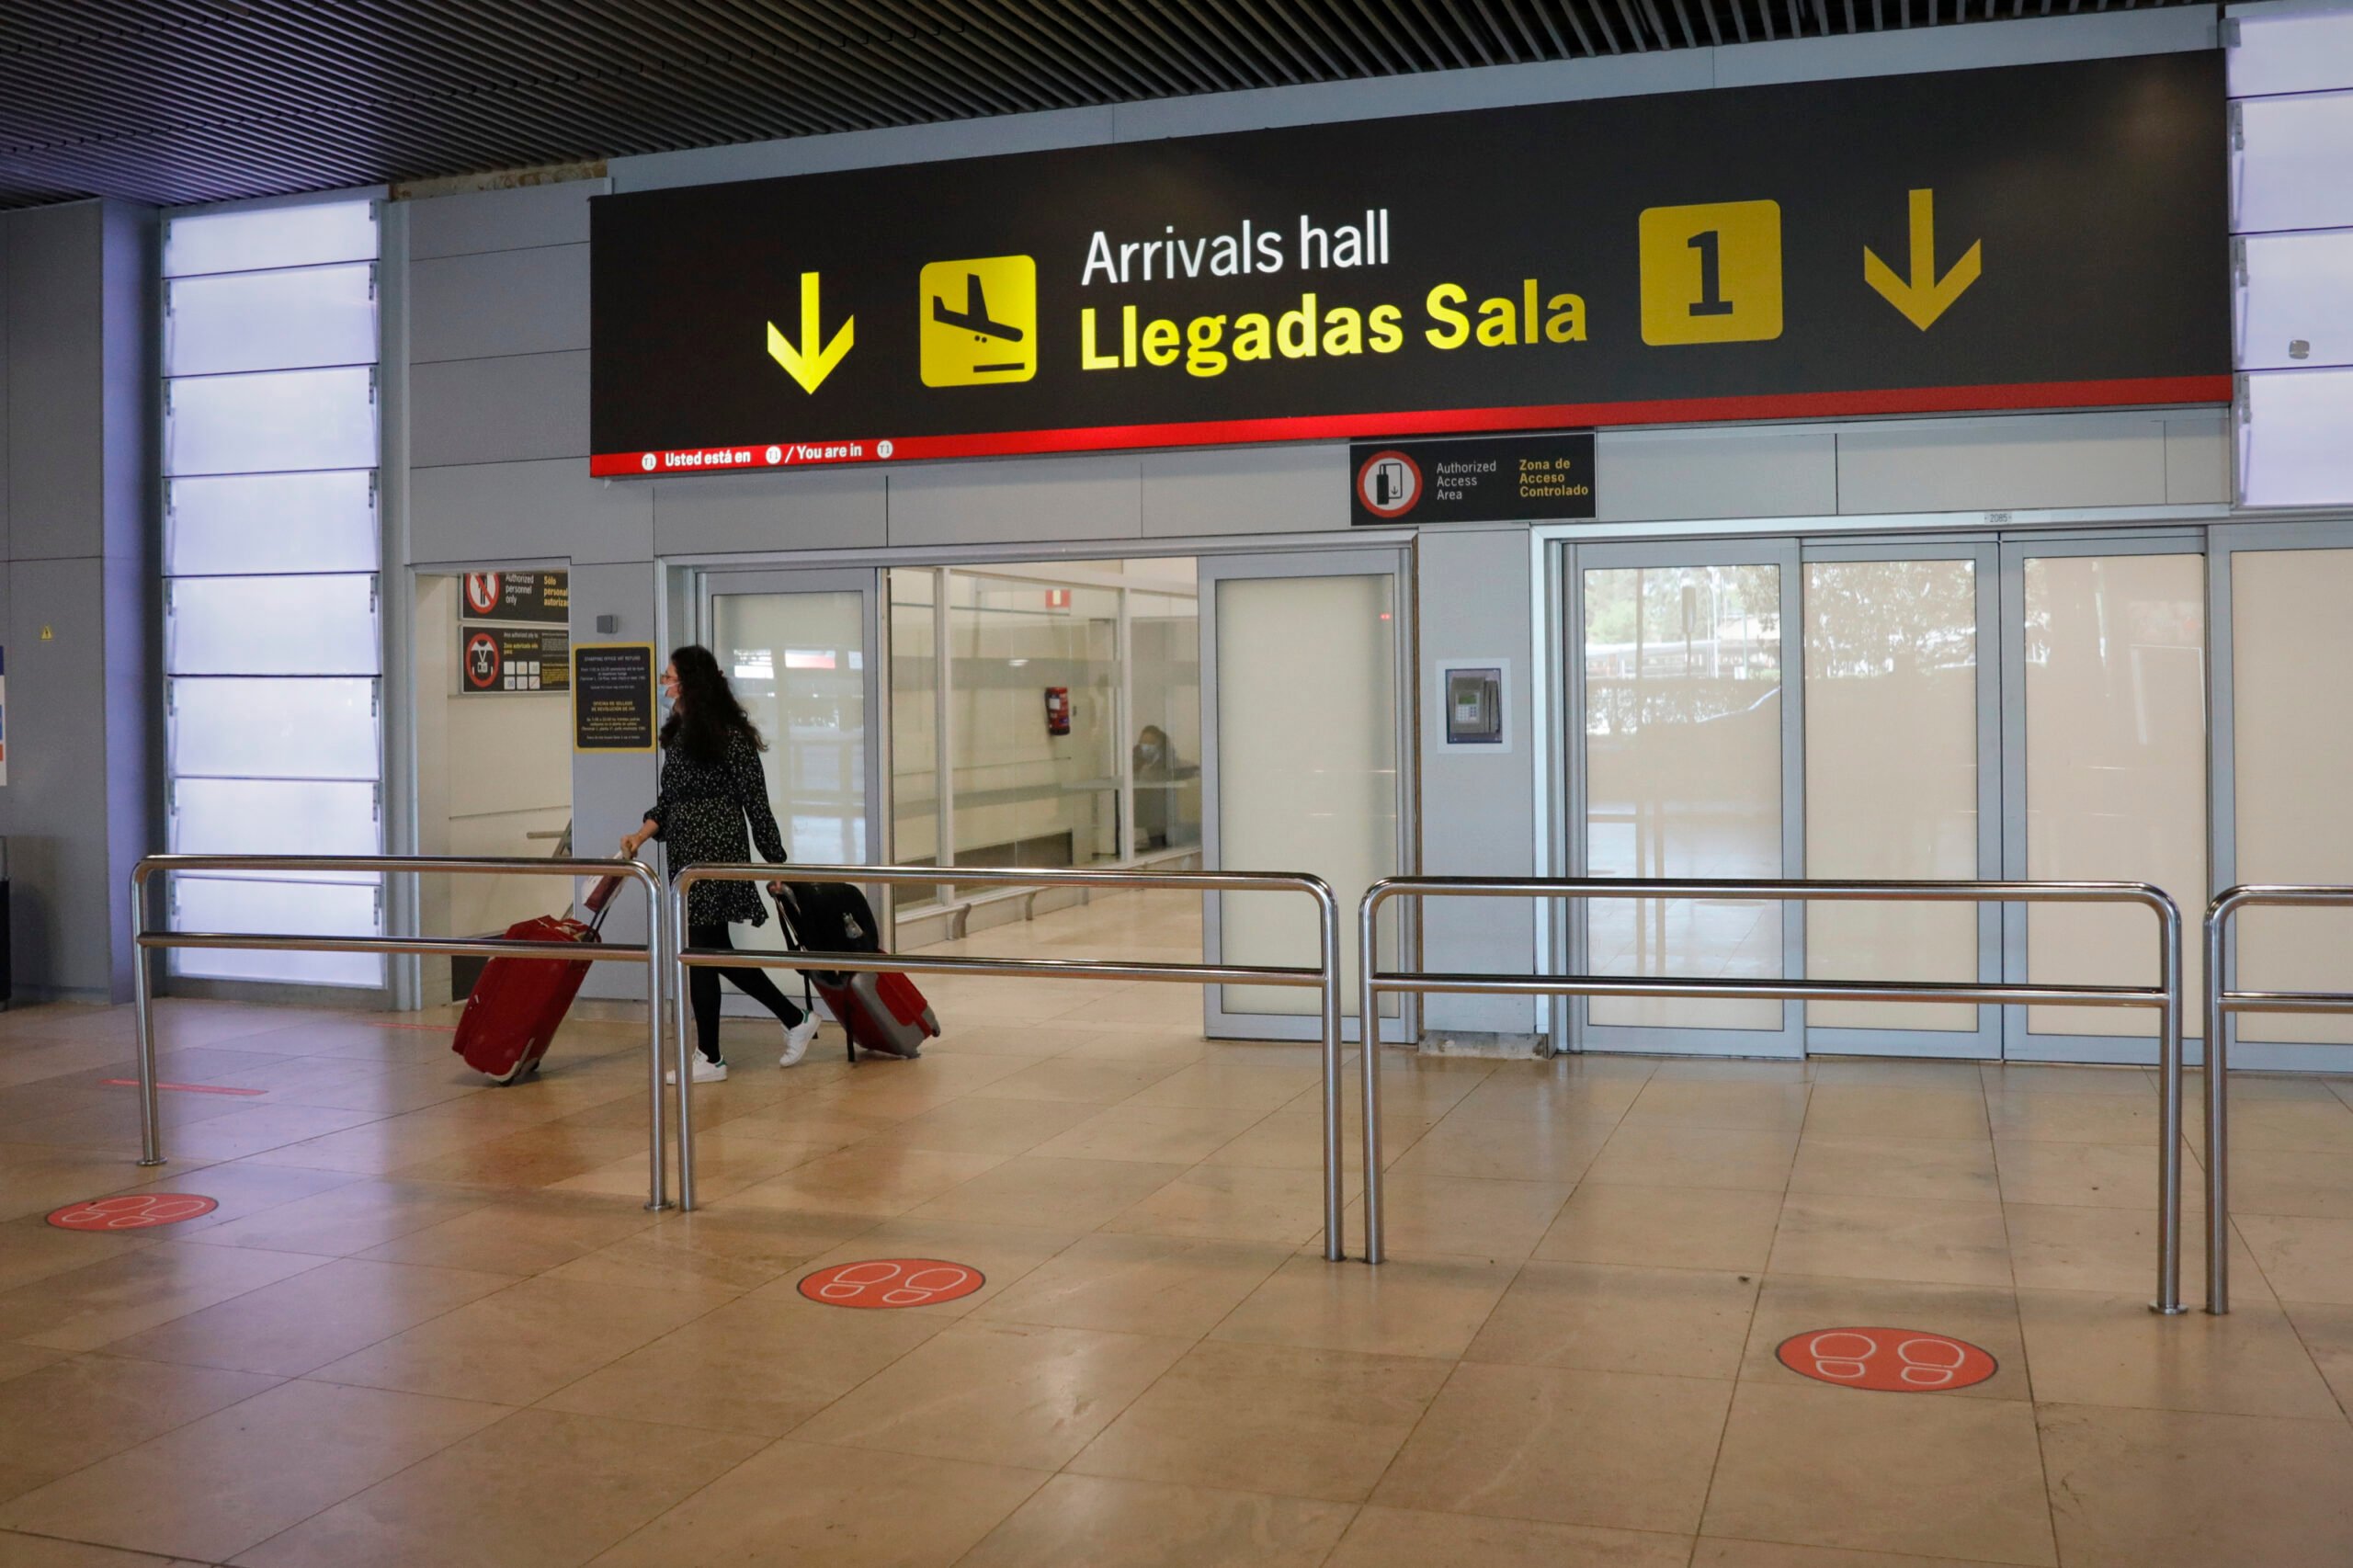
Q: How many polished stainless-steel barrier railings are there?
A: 4